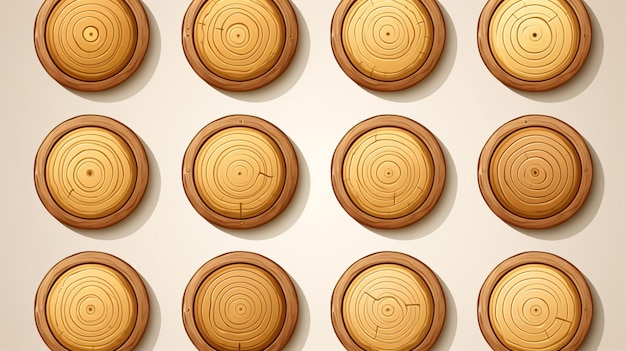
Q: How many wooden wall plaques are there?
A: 12